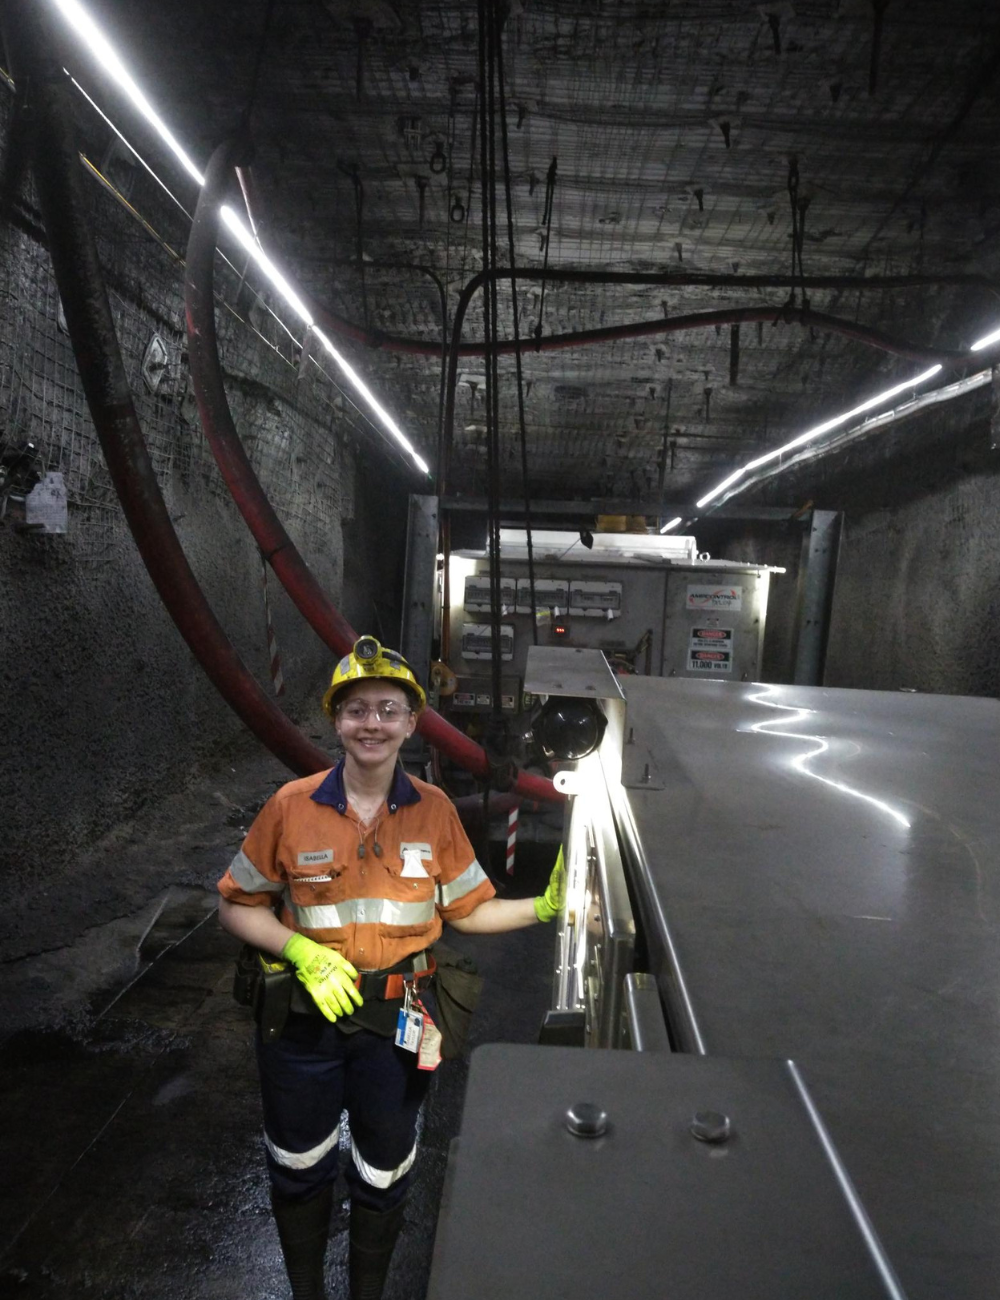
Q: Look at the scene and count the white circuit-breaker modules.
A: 4